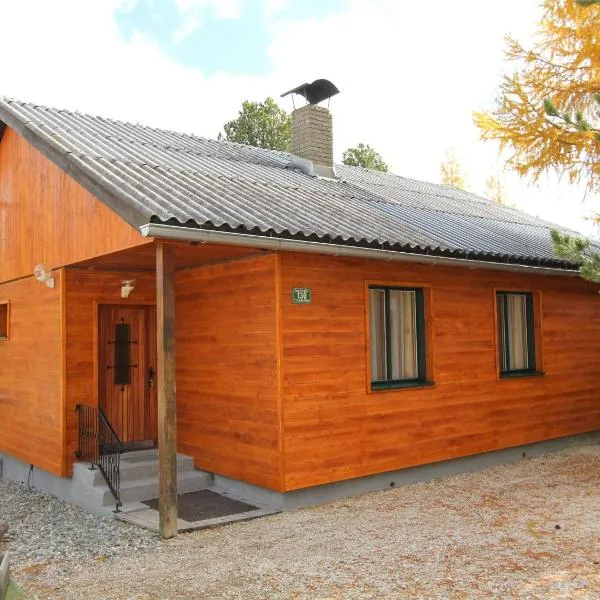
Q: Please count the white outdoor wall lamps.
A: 2